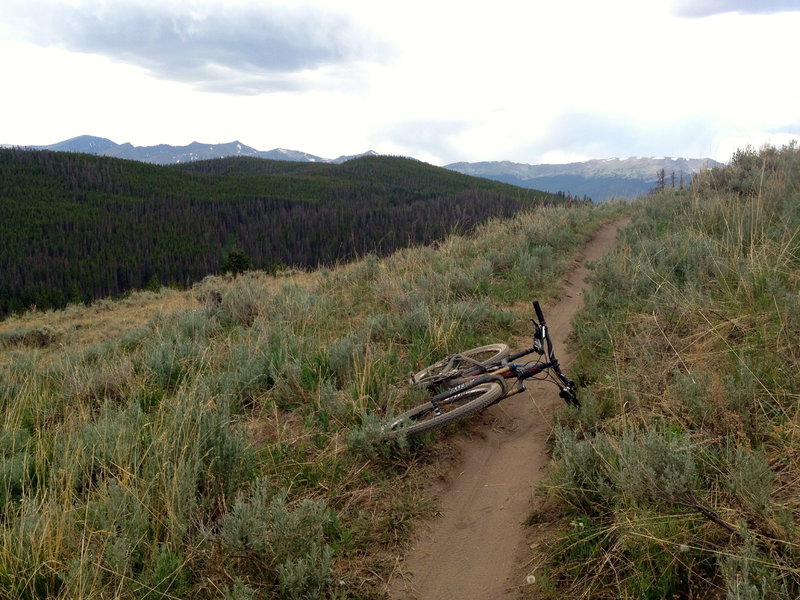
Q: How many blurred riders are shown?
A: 0